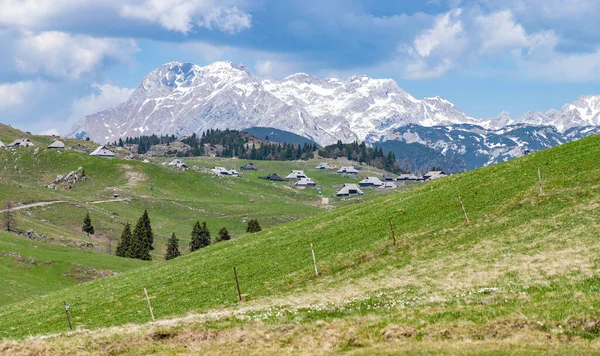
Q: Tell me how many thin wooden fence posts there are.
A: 7